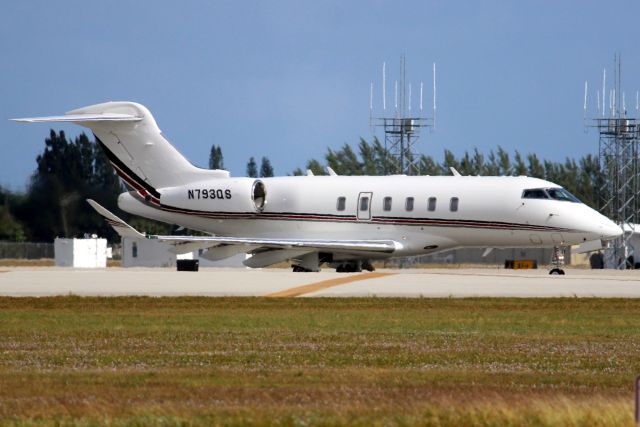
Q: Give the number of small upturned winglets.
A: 1